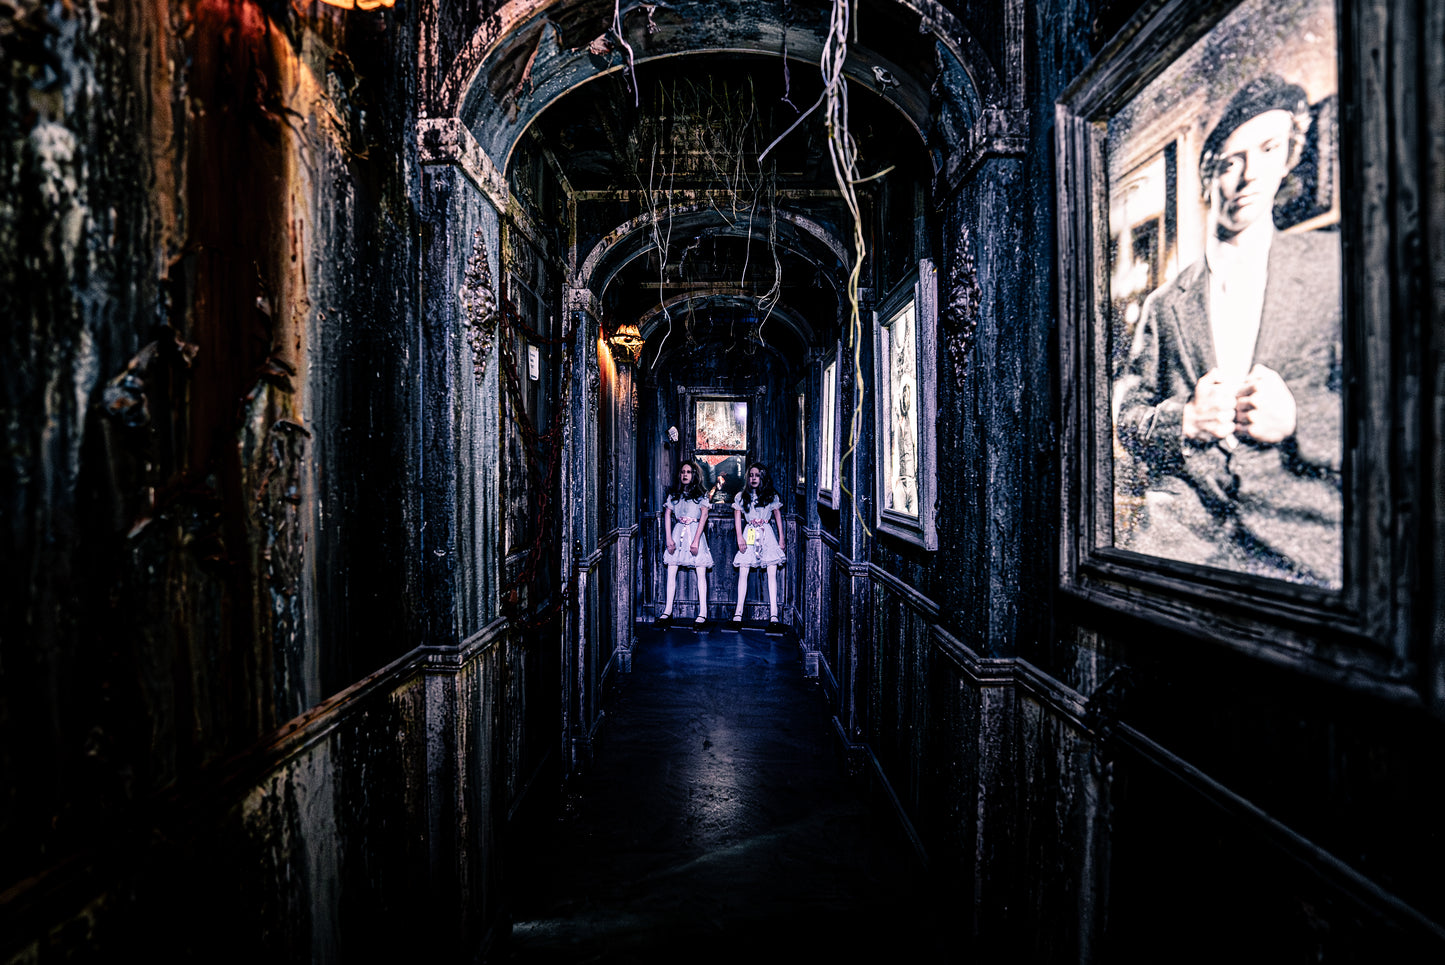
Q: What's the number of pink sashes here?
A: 2